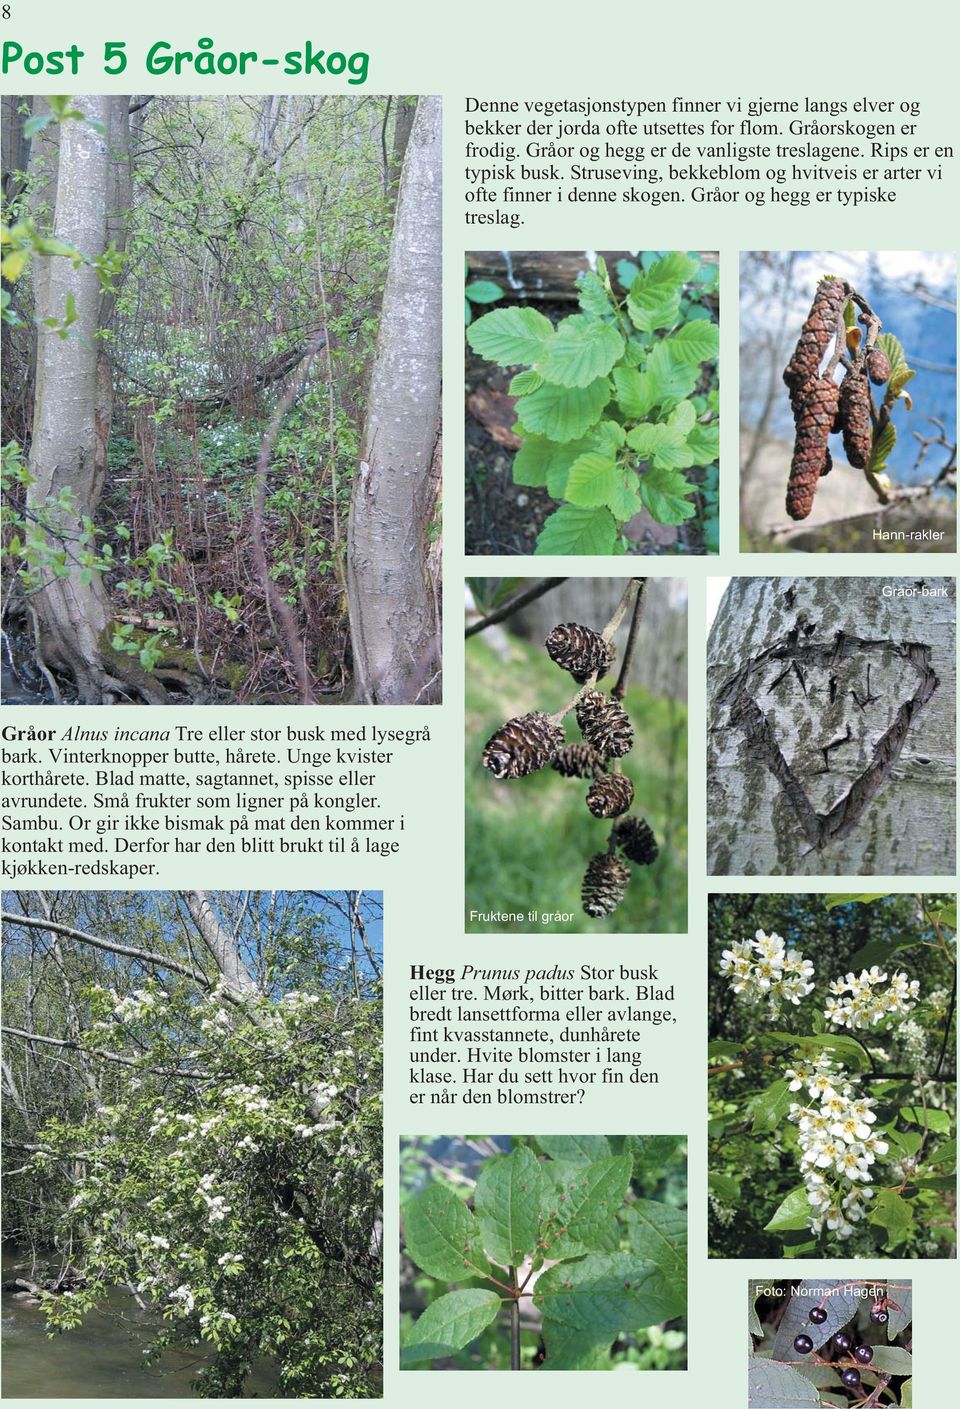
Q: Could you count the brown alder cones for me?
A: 7